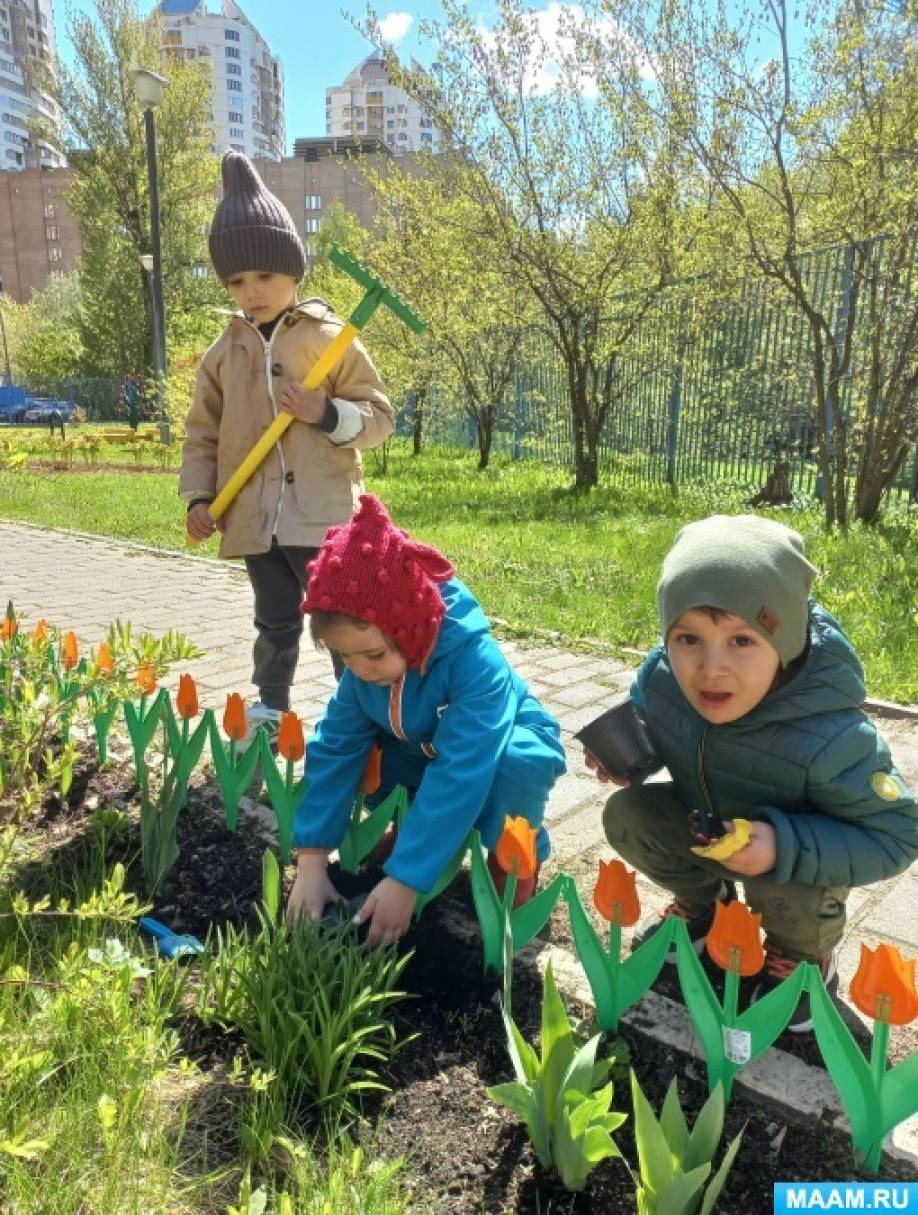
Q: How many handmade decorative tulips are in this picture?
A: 13